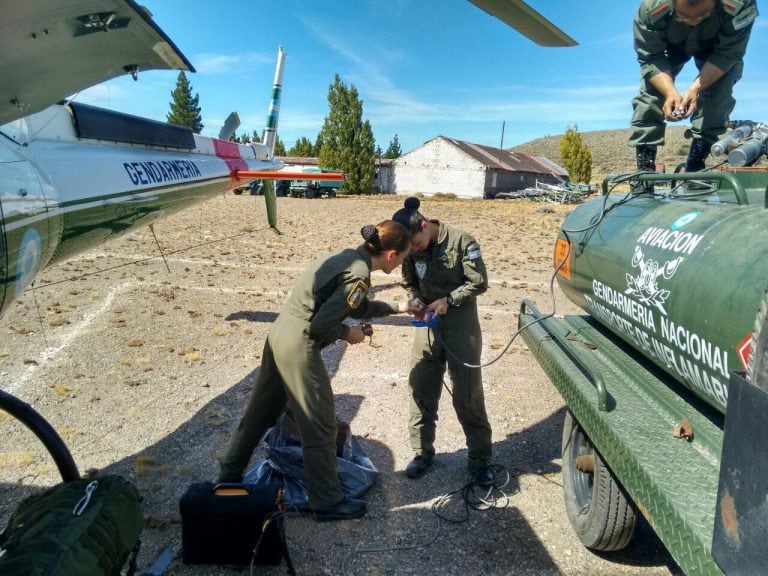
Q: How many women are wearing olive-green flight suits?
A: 2